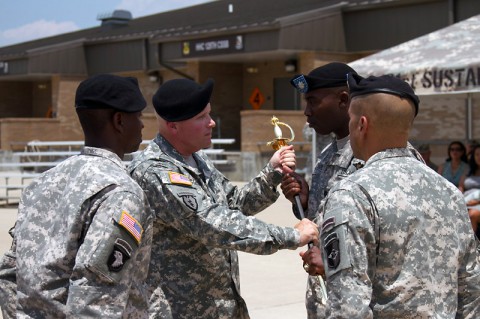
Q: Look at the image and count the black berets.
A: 4